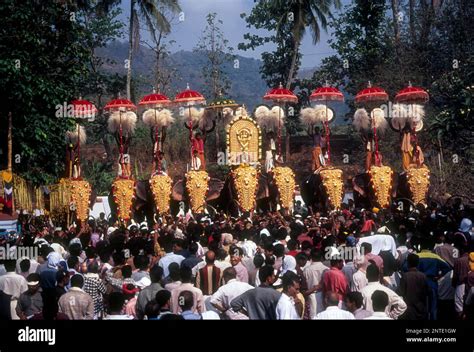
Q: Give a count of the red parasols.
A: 8